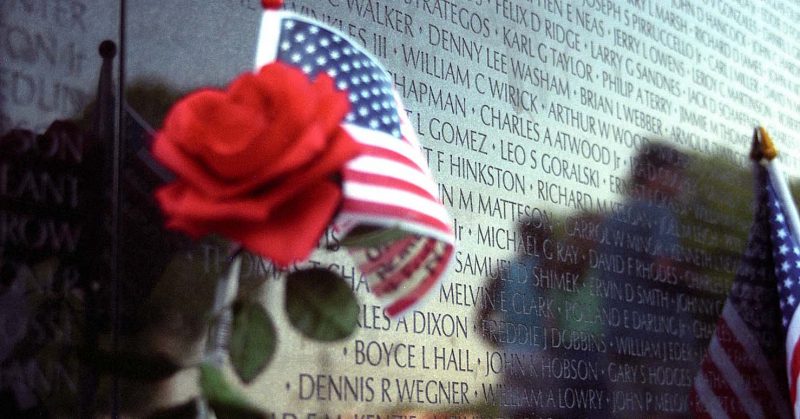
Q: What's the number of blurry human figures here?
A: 3